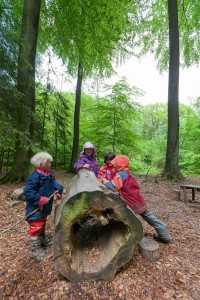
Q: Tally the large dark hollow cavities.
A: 1